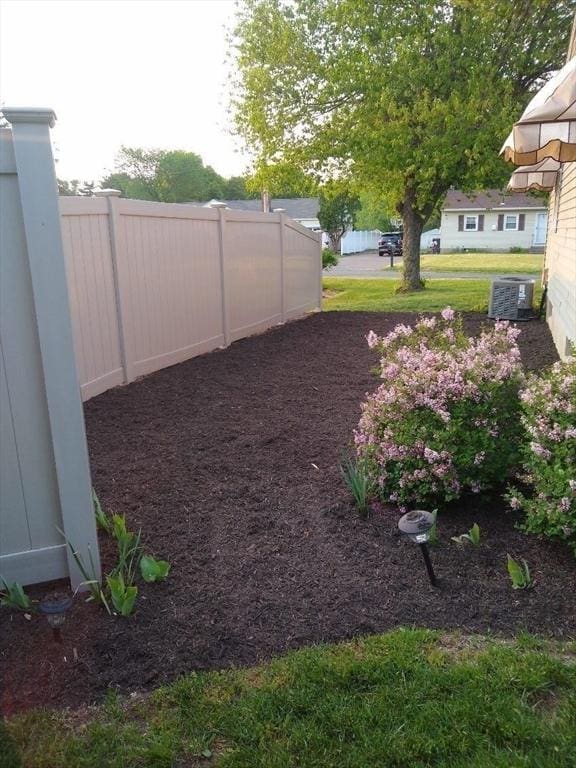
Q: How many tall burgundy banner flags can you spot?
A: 0